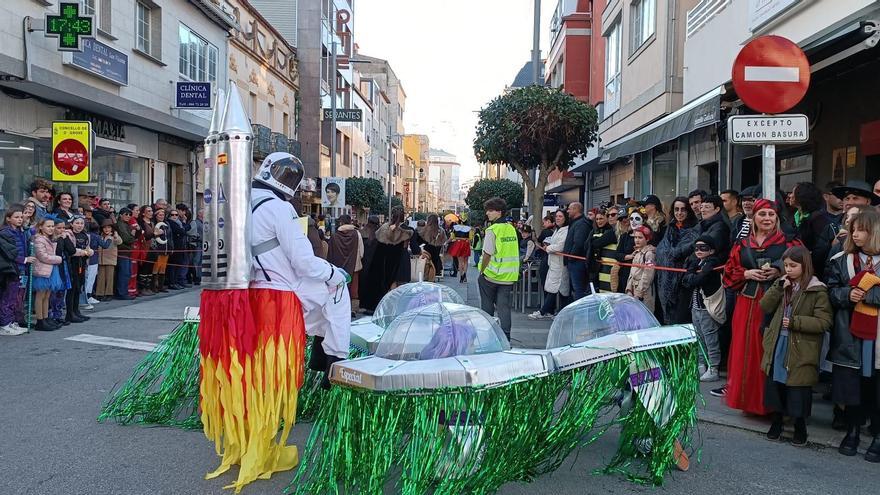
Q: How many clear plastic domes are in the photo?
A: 3